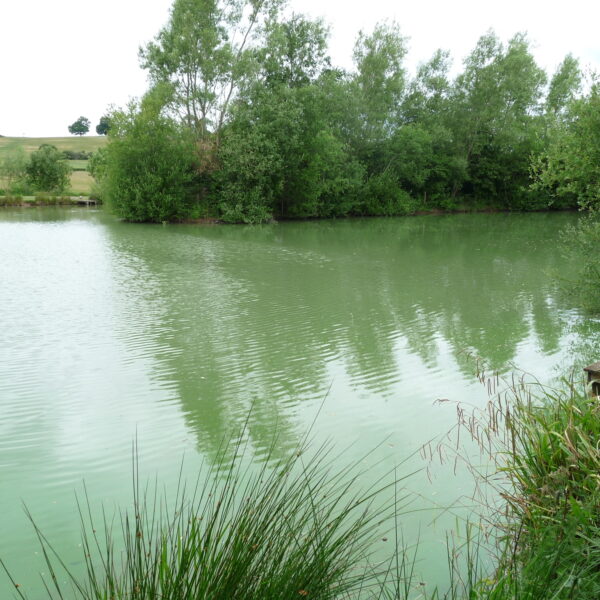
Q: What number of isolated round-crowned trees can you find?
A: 2